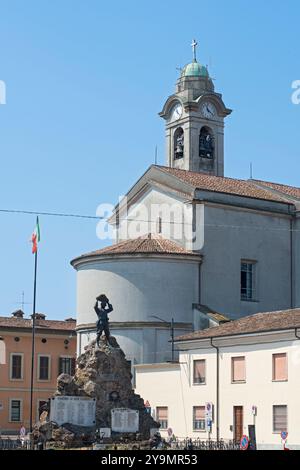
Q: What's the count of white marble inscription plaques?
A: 2